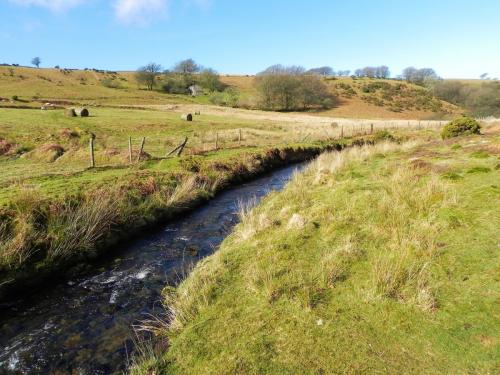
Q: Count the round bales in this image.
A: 3